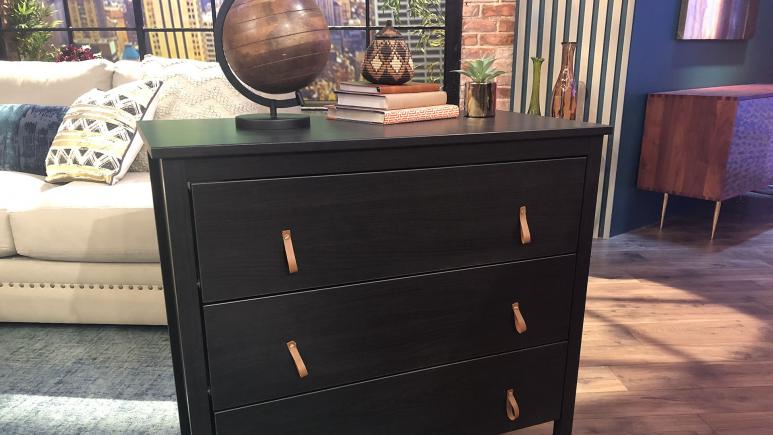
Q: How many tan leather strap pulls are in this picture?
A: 5